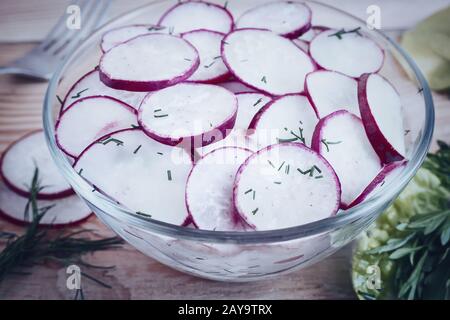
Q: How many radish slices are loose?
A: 2